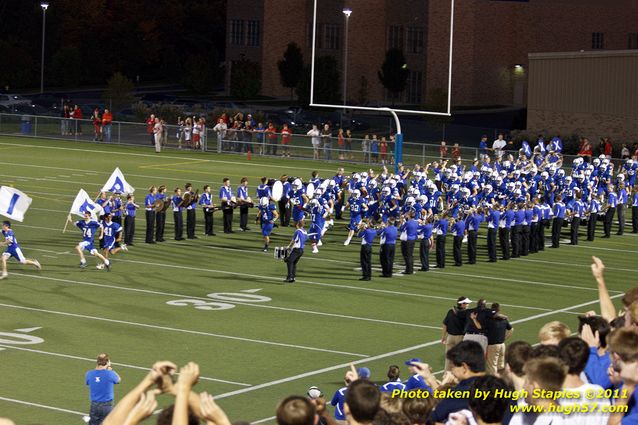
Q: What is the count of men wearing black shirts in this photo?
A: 3